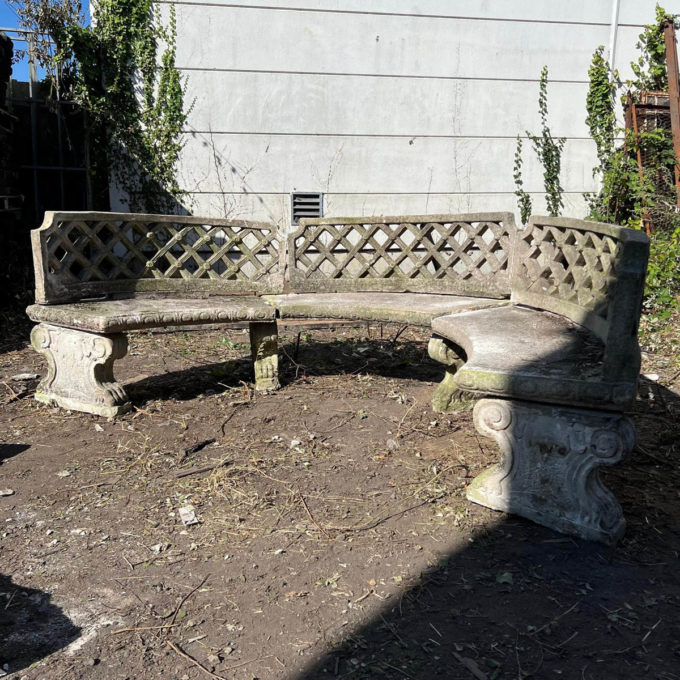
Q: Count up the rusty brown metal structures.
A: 1